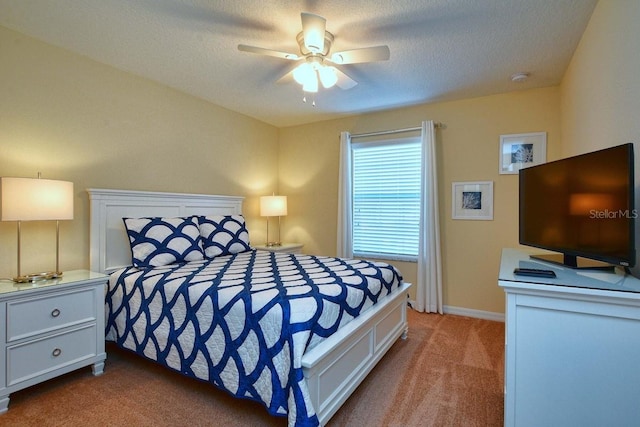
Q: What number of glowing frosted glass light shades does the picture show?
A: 3